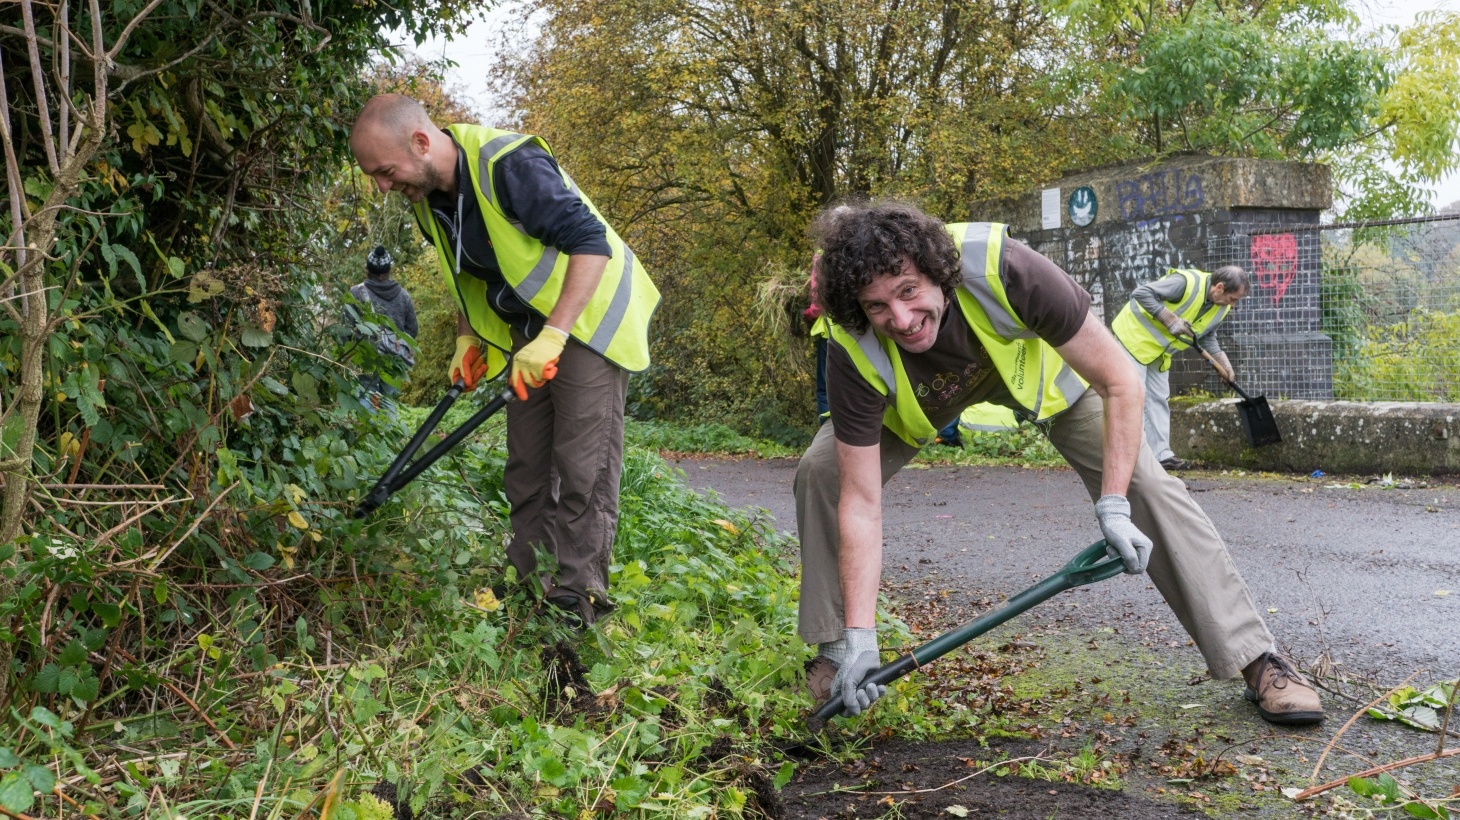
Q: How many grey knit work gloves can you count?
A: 2